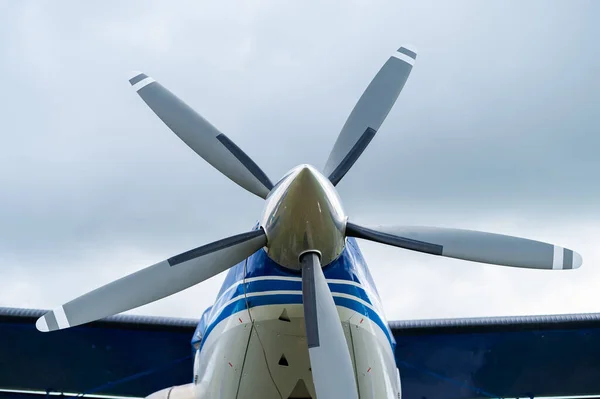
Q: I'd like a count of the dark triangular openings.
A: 3